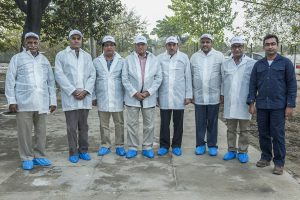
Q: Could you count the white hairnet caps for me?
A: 7